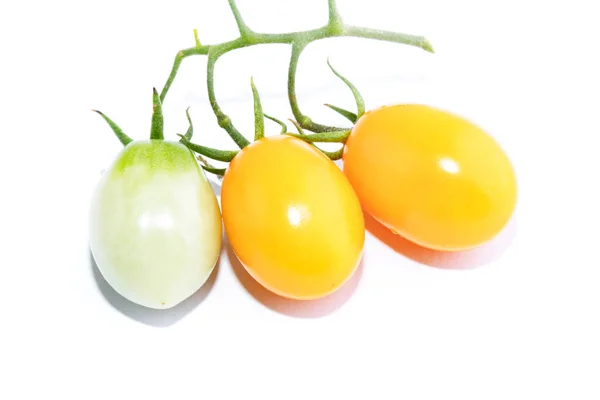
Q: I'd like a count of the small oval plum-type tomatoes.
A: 3